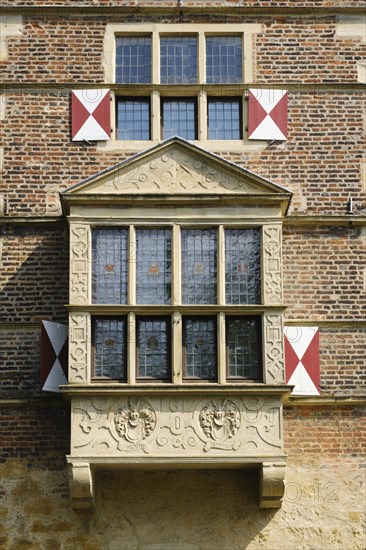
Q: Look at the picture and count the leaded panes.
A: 14